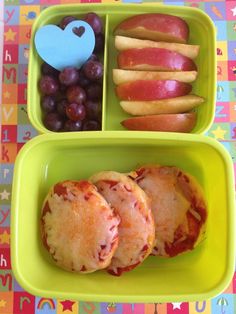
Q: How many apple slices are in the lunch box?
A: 7